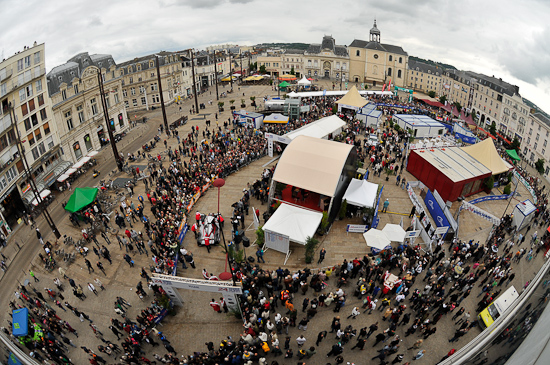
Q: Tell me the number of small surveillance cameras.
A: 0